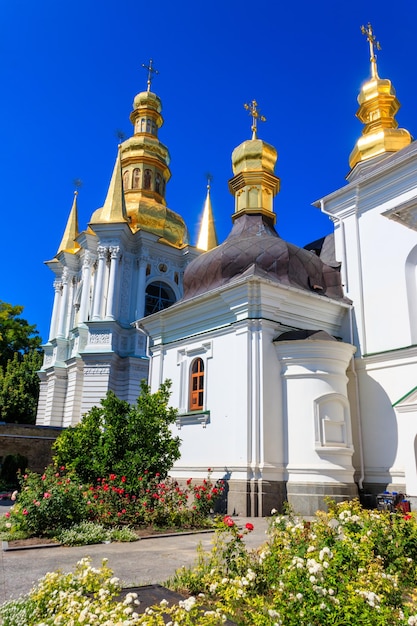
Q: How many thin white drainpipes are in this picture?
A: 3